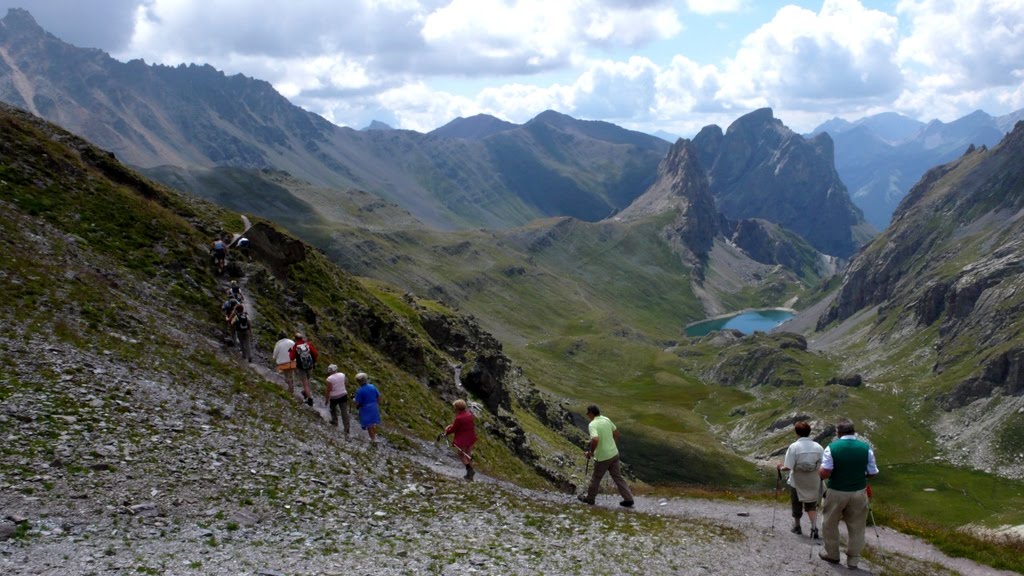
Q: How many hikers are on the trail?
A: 13